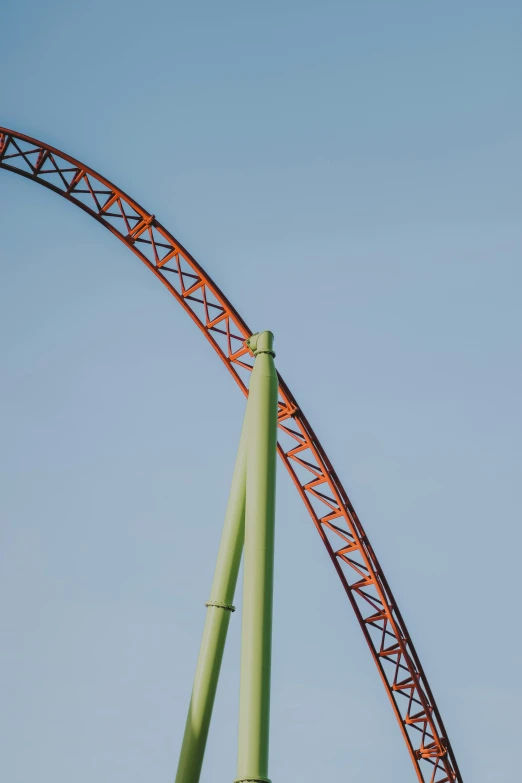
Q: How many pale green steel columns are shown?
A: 2